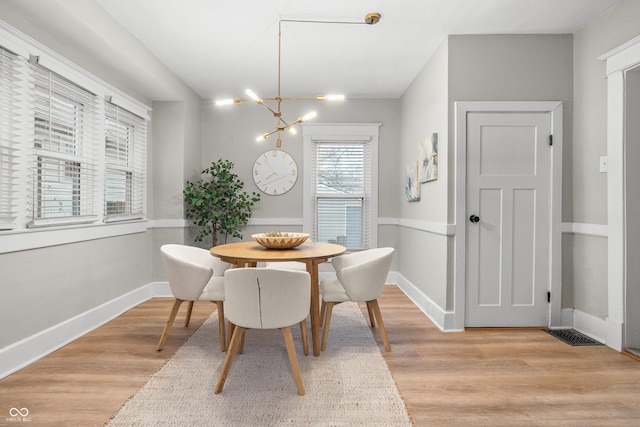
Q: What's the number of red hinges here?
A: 0